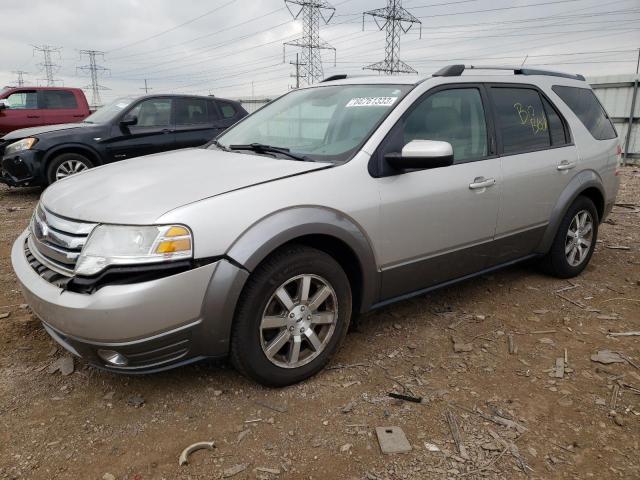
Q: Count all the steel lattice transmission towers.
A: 5